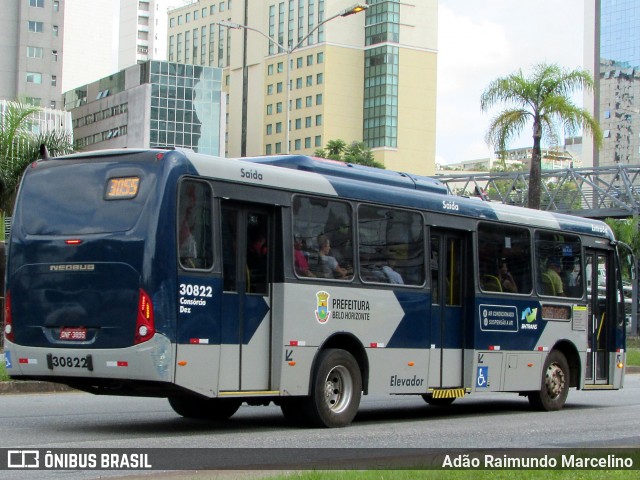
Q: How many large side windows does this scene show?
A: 4